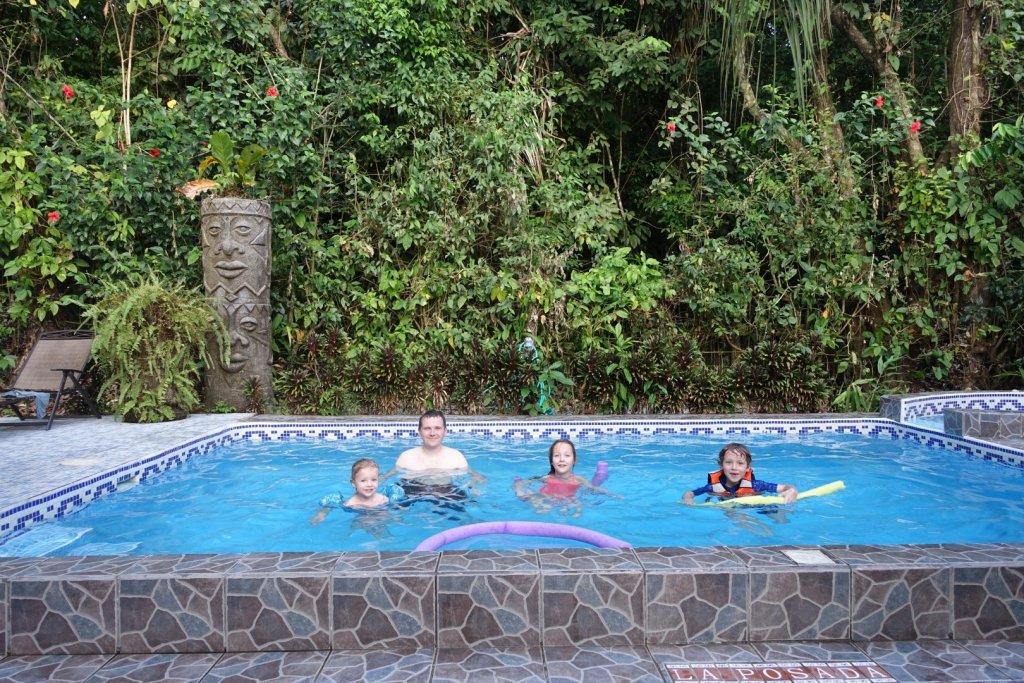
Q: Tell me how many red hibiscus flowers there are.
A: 7